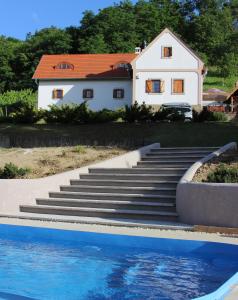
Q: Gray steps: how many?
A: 12